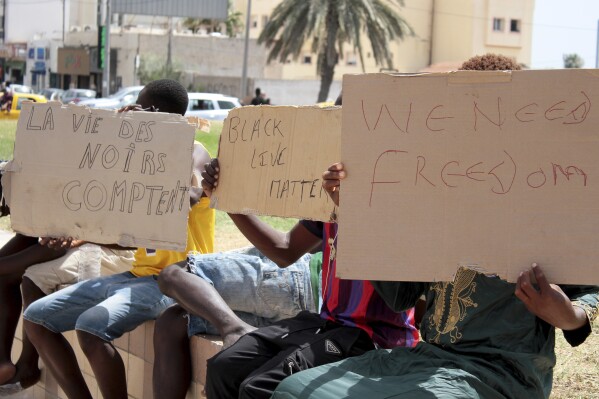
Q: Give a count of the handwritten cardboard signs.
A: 3